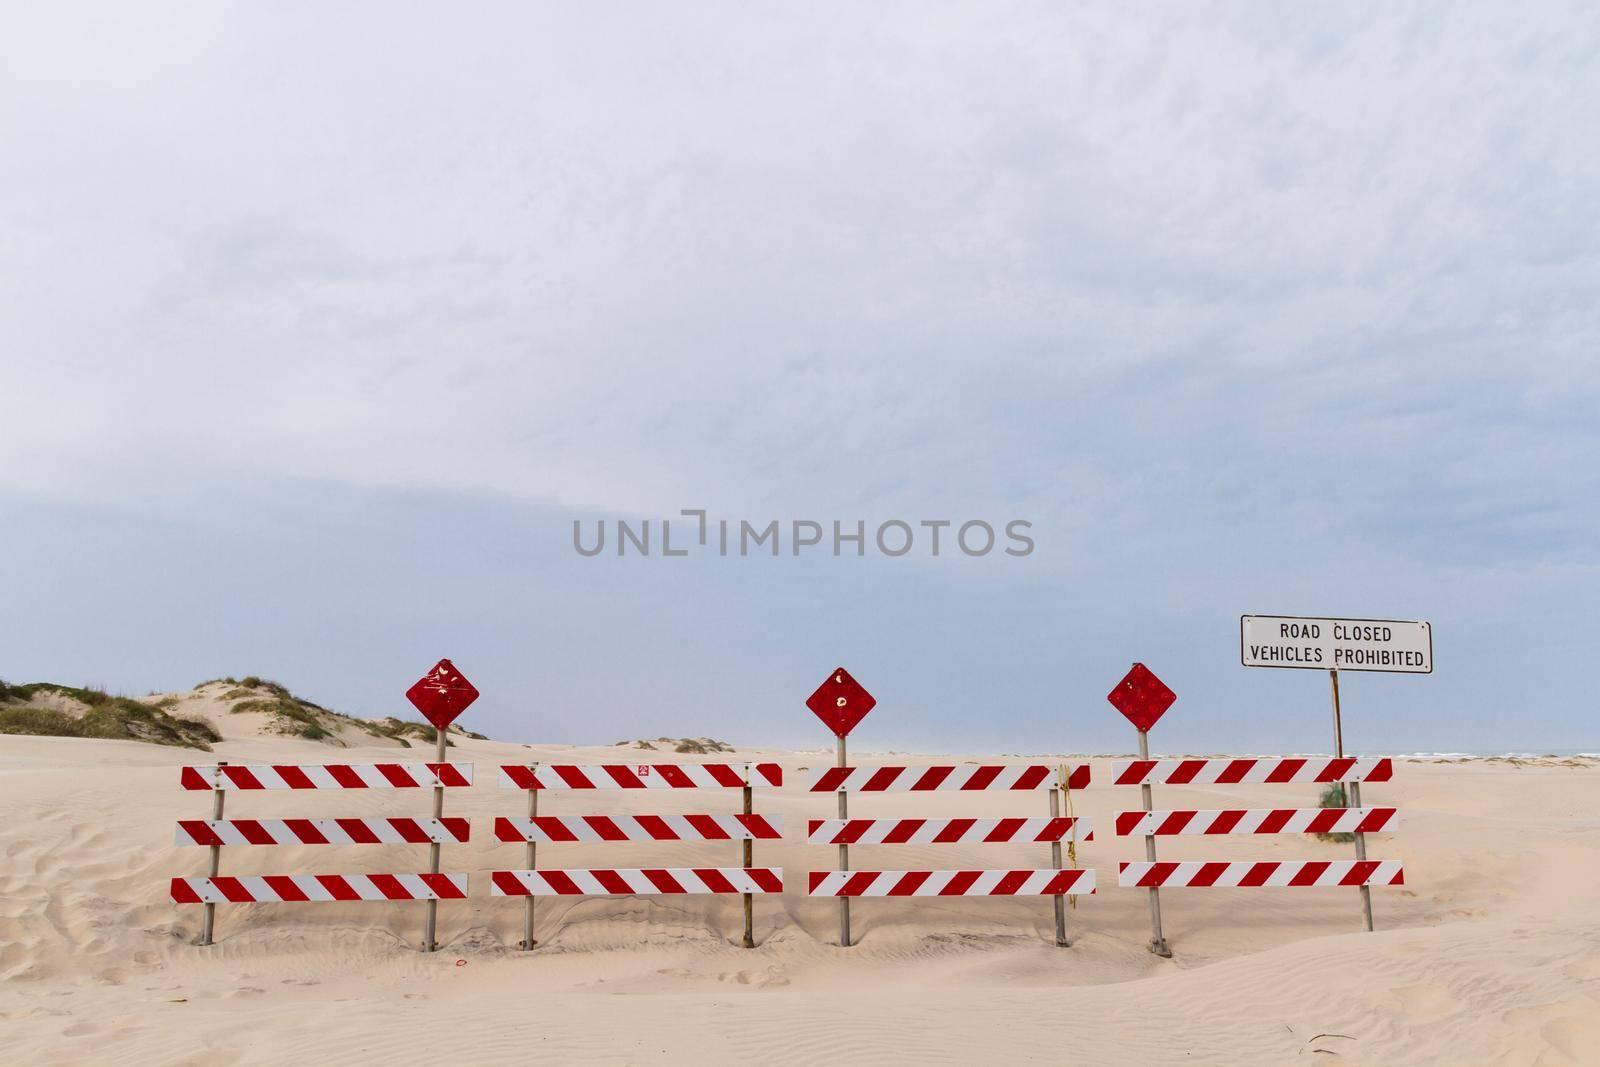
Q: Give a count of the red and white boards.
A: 12